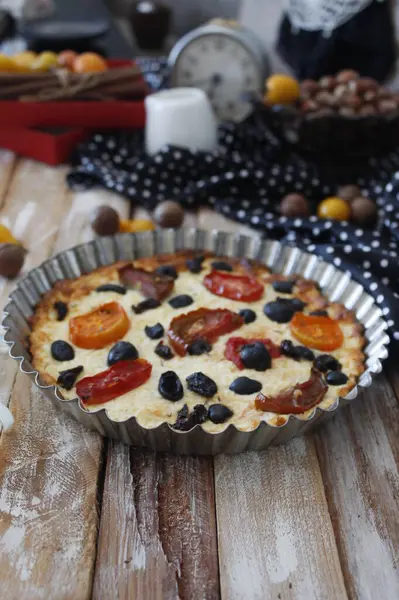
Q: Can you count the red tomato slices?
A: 6